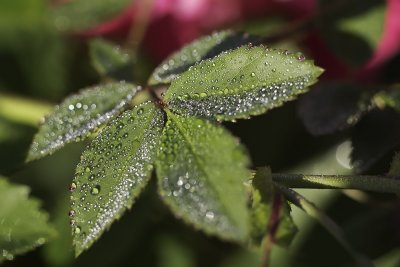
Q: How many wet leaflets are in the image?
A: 5